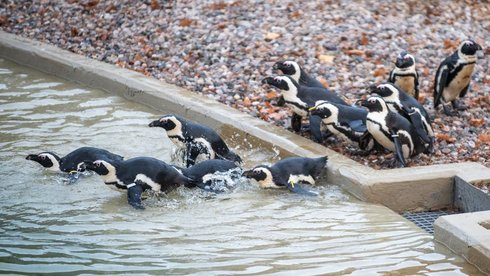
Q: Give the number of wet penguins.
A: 5